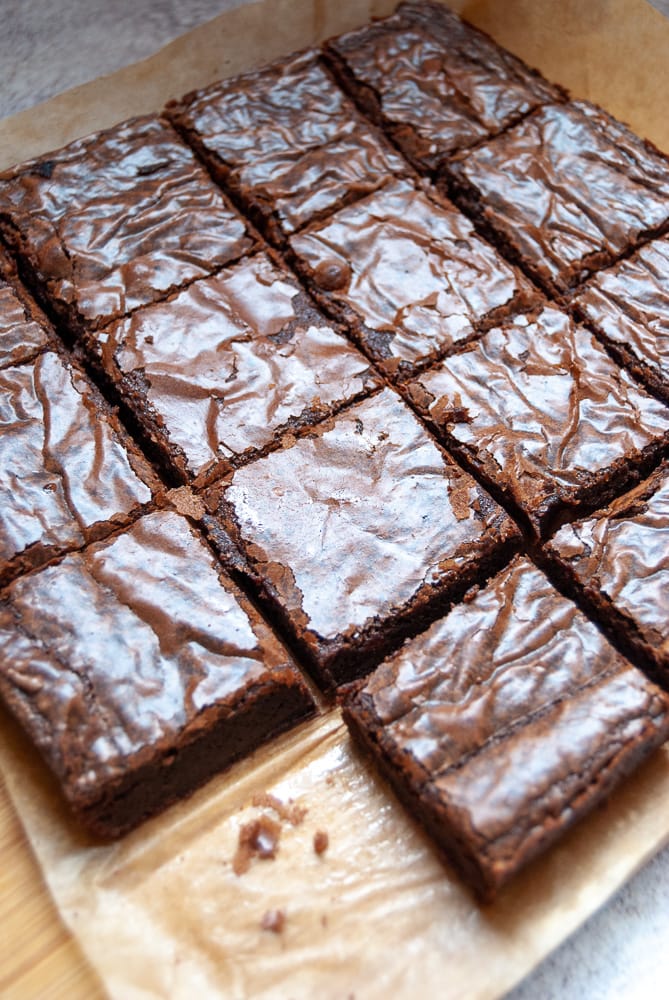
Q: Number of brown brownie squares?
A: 14